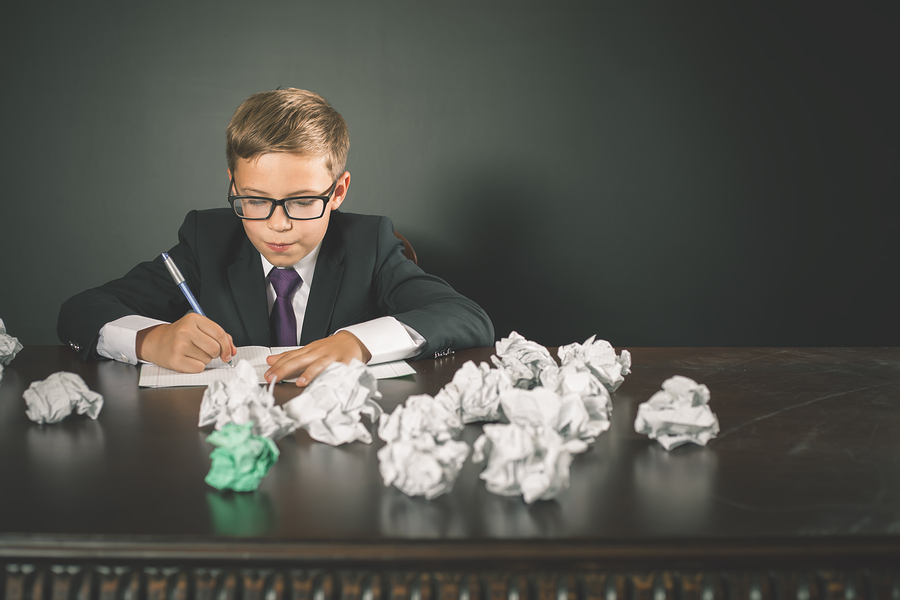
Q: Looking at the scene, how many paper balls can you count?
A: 14